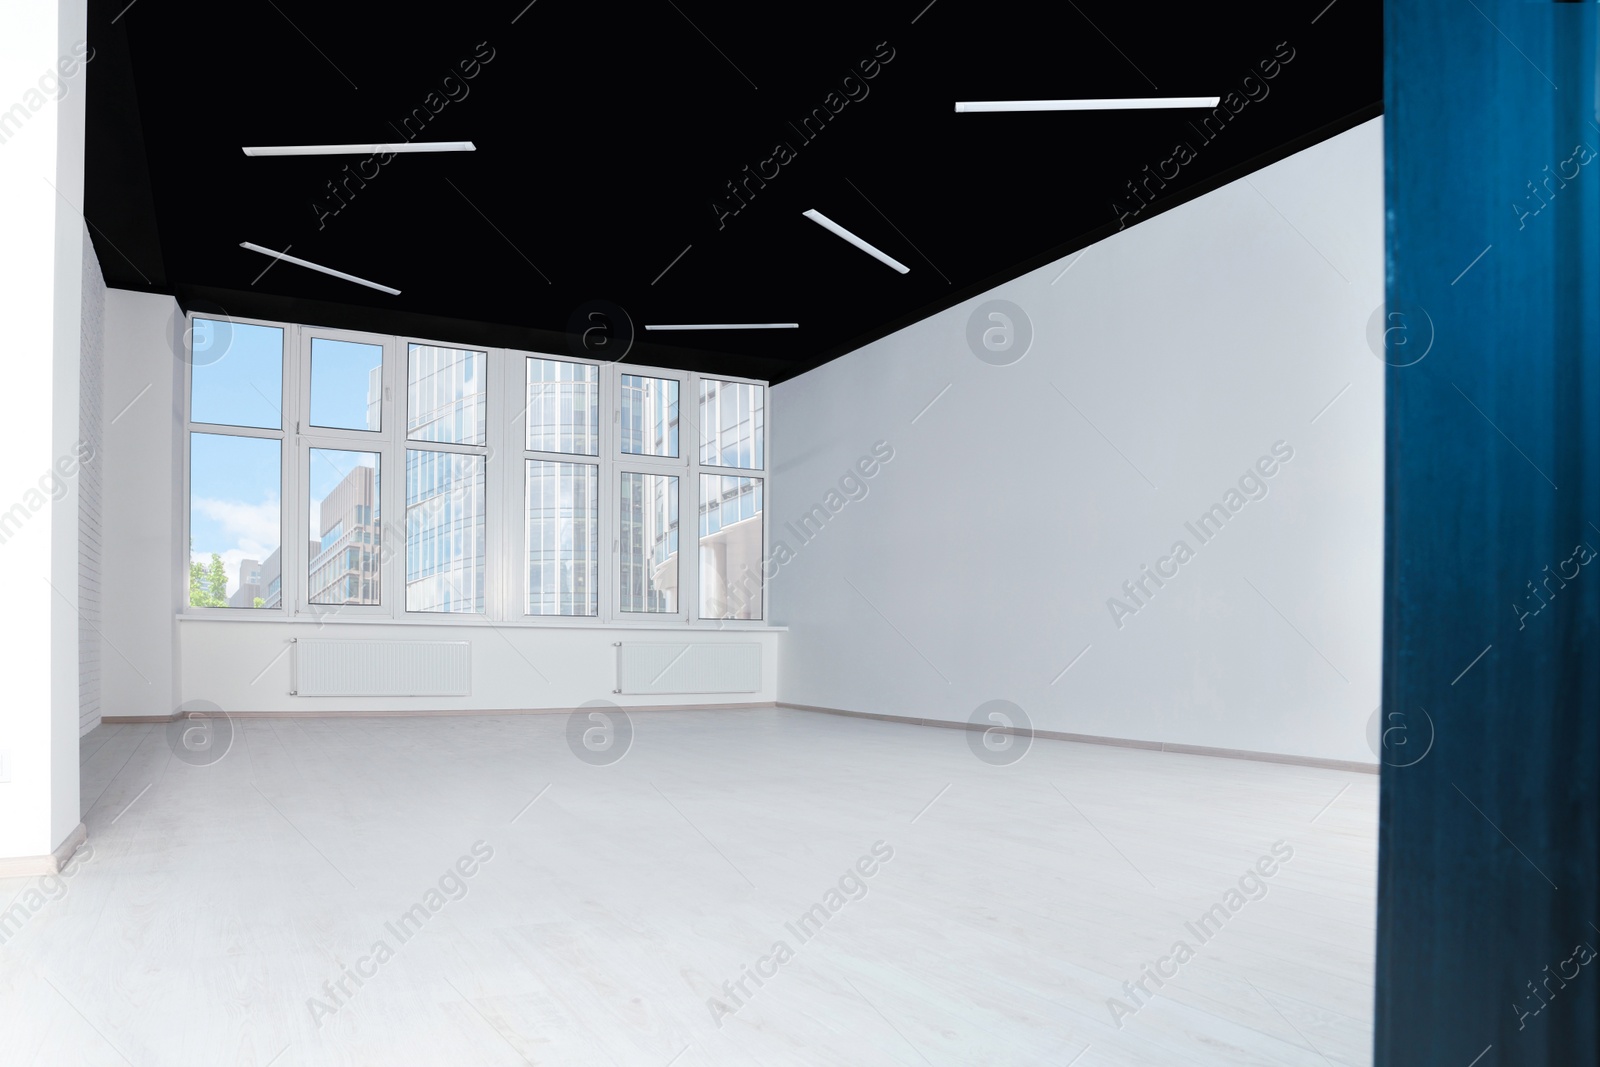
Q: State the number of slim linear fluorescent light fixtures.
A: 5